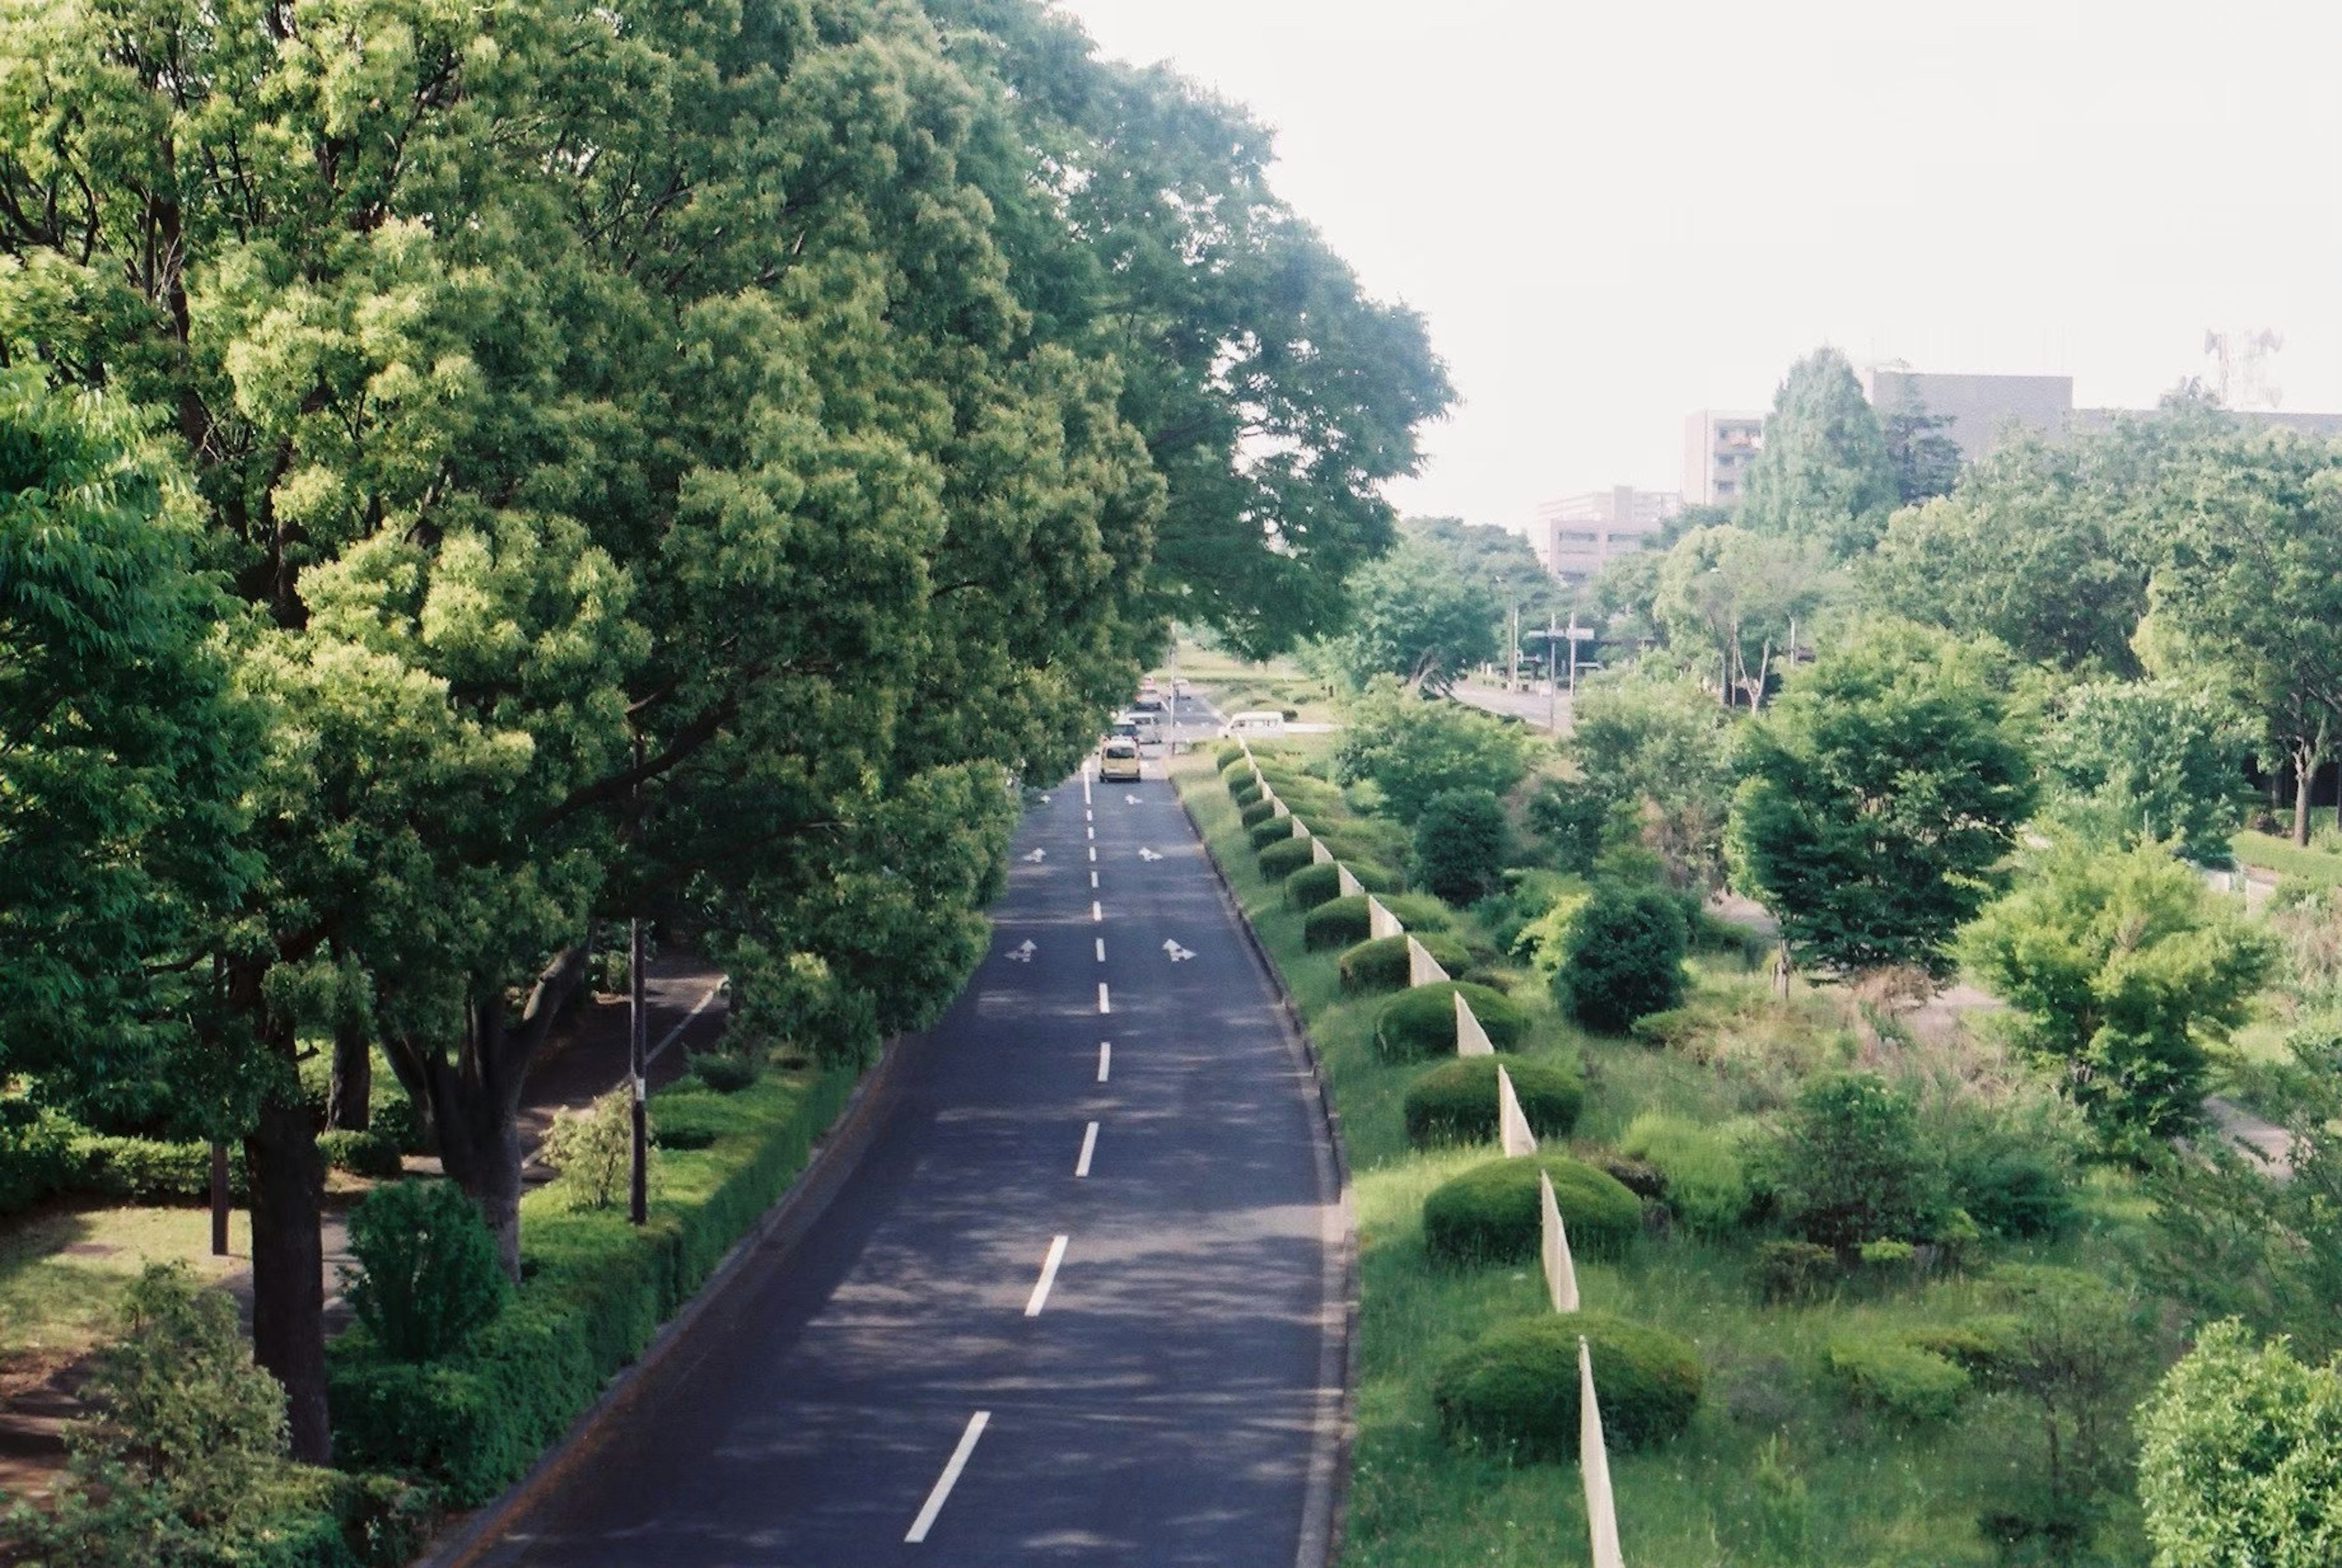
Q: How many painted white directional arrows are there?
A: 6